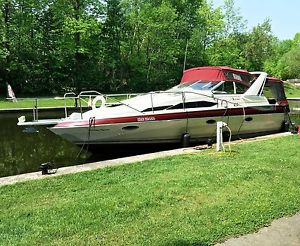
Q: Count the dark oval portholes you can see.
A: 3